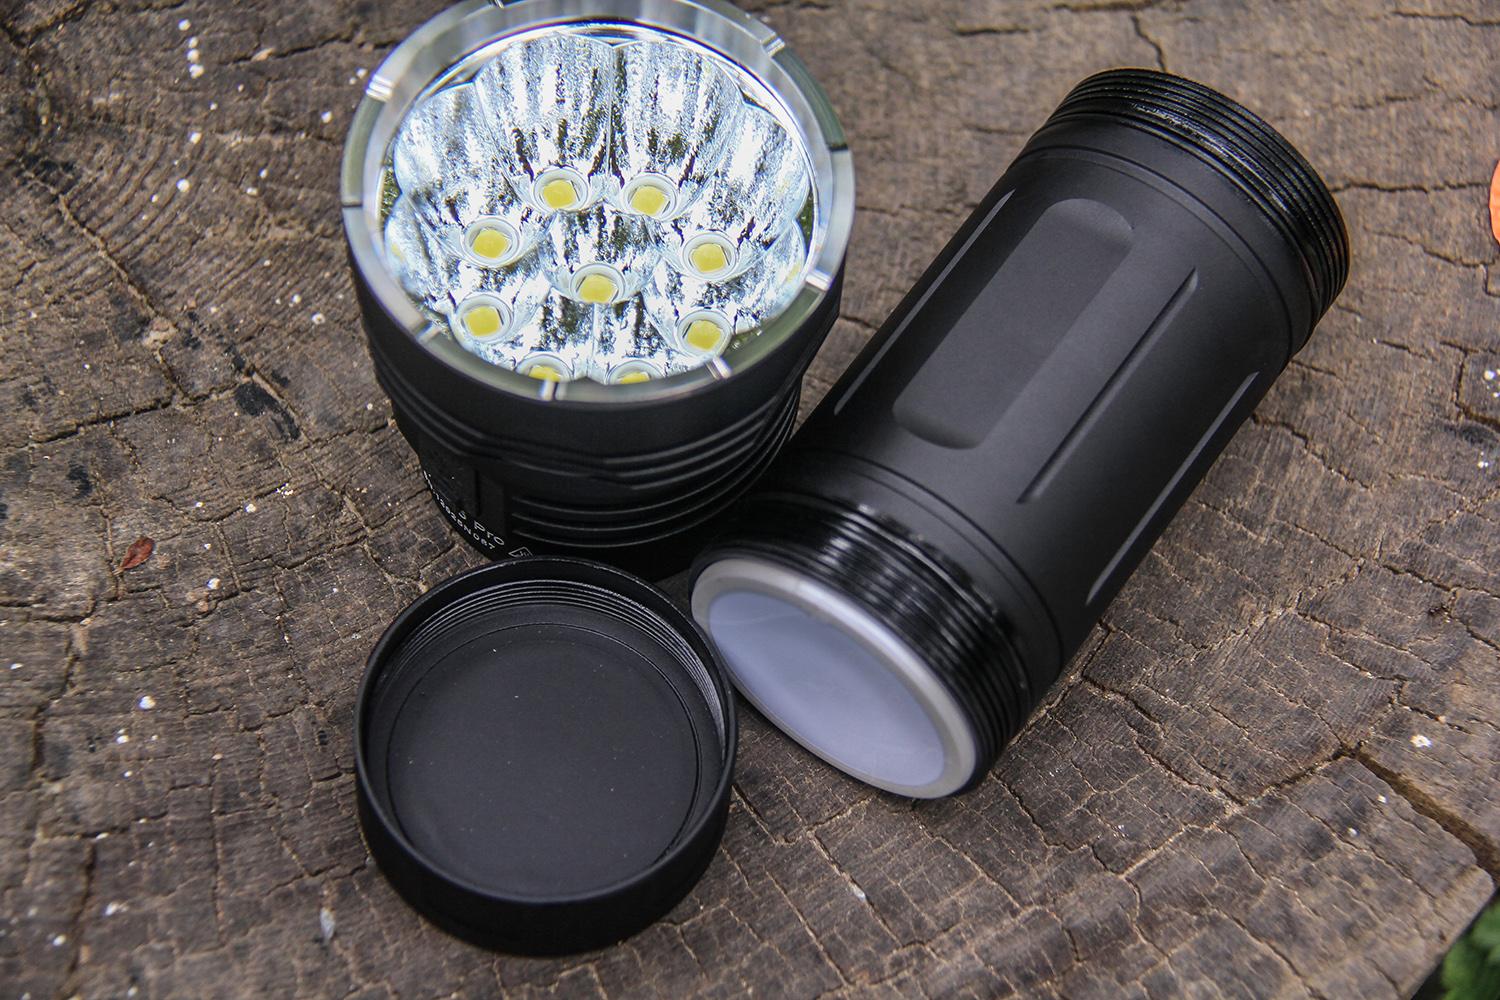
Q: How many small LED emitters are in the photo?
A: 9